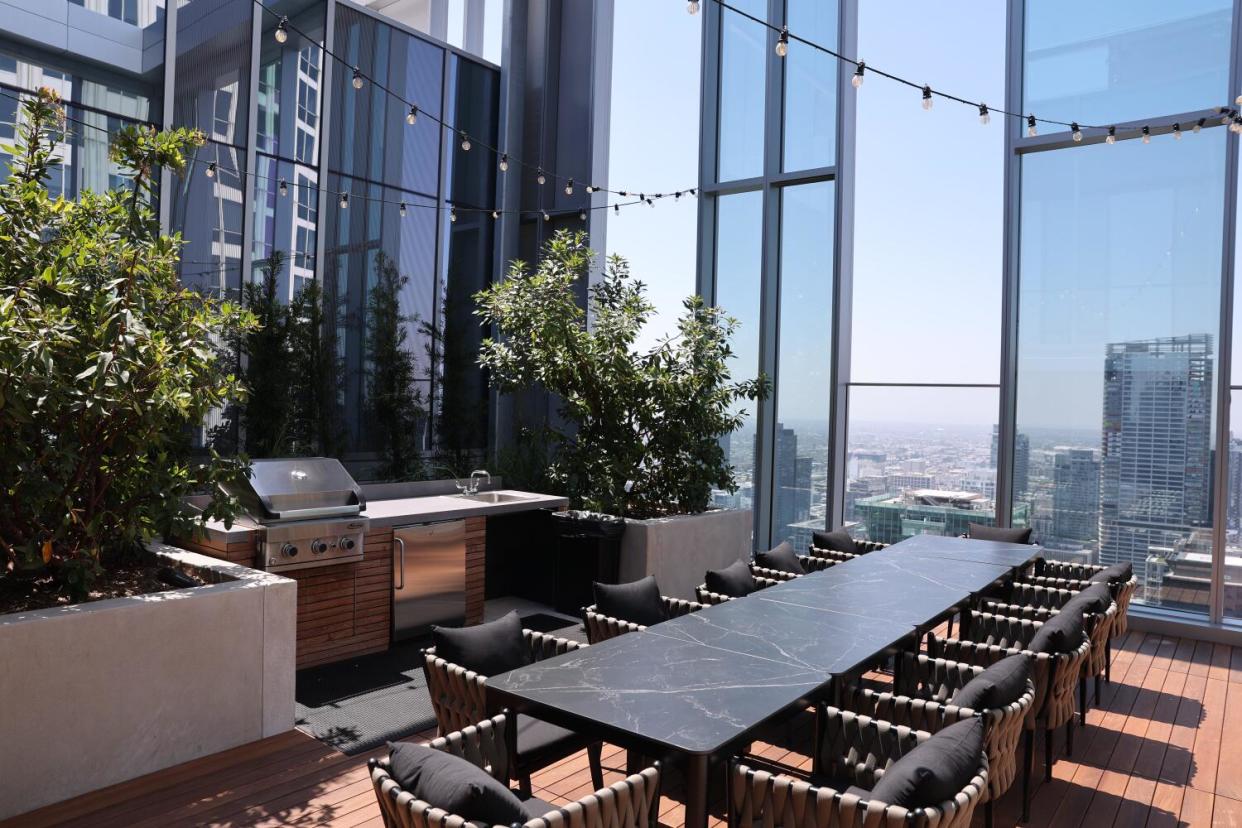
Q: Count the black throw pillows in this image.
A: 12